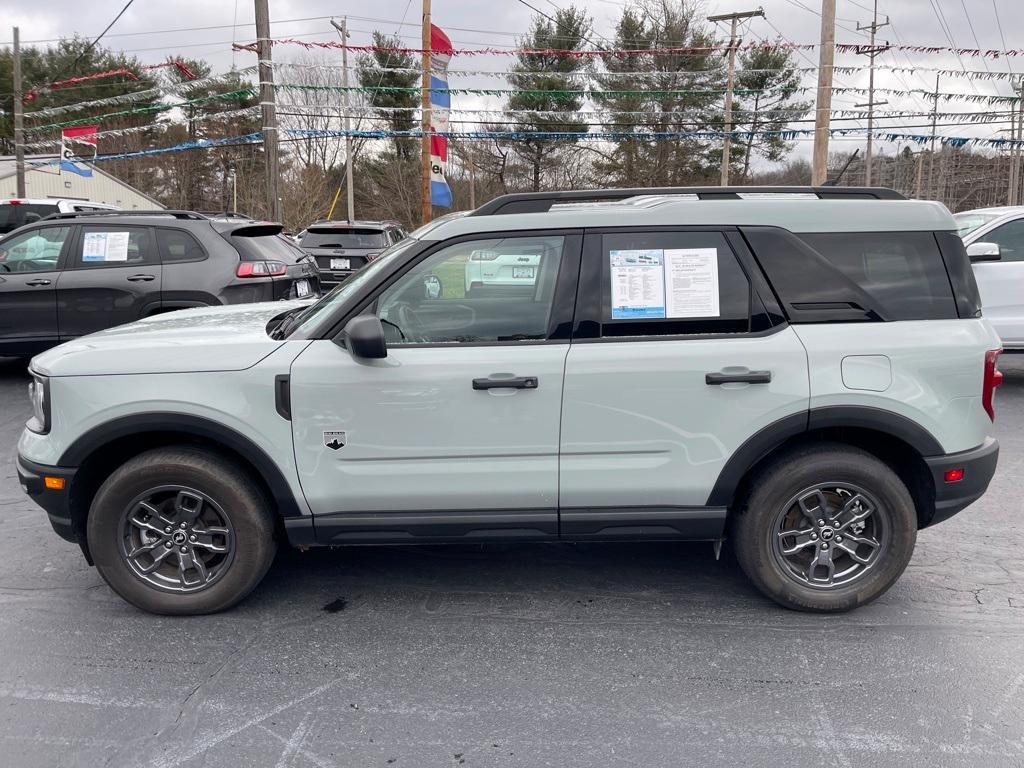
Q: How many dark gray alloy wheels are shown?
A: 2